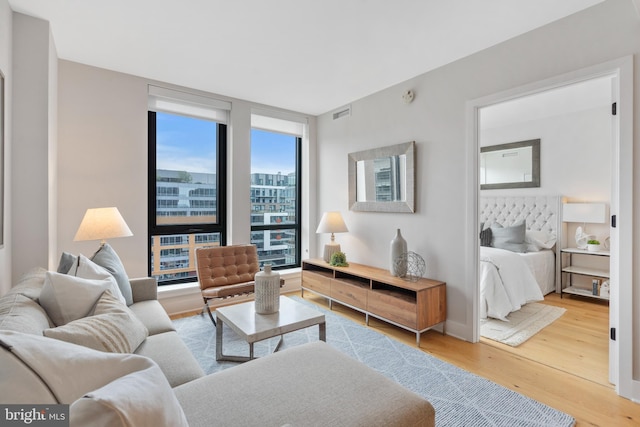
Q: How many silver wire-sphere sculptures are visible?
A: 1